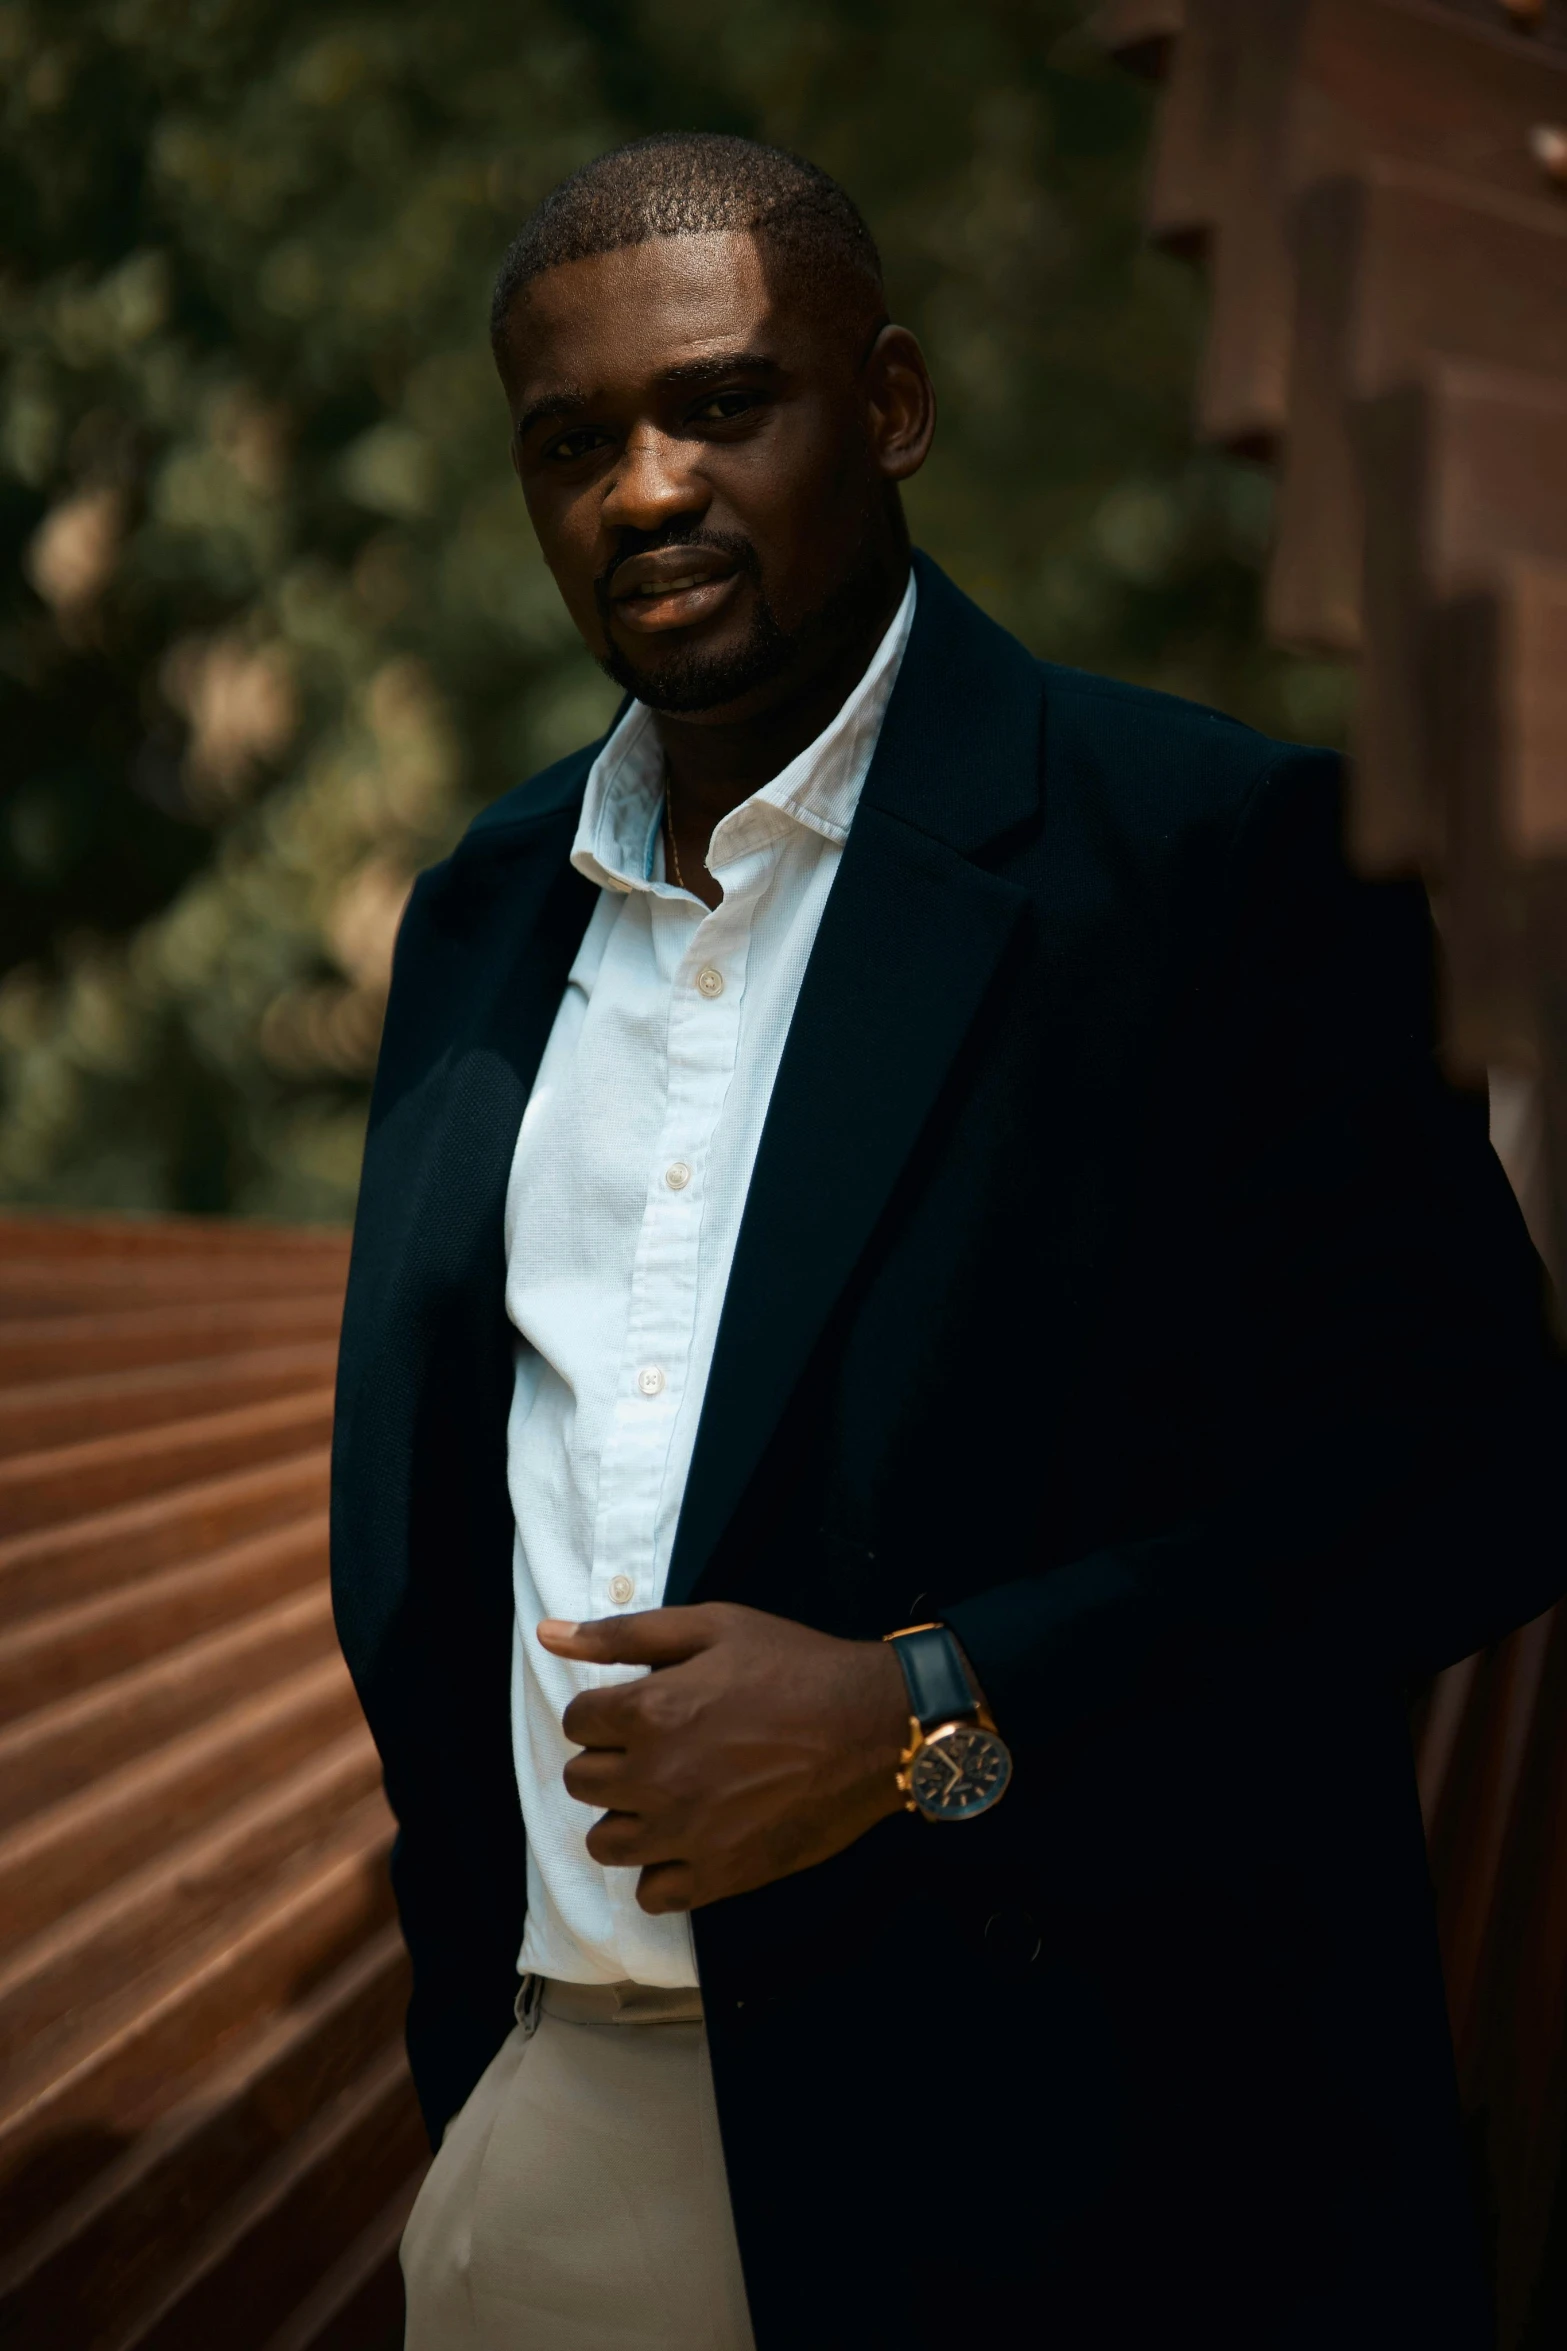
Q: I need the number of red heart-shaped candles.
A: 0